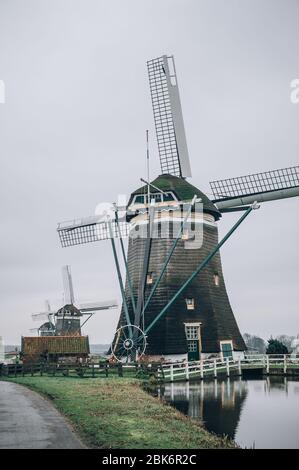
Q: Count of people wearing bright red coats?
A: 0